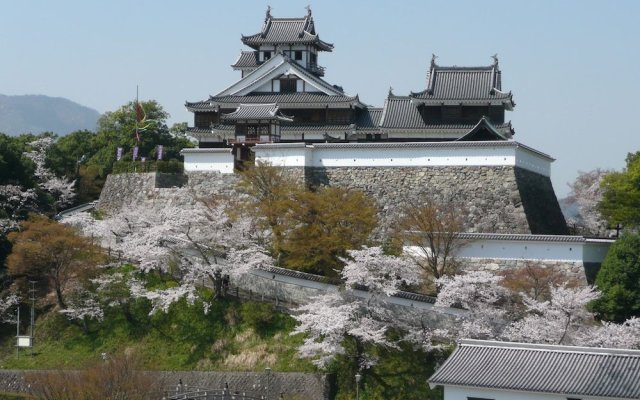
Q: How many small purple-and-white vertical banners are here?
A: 3